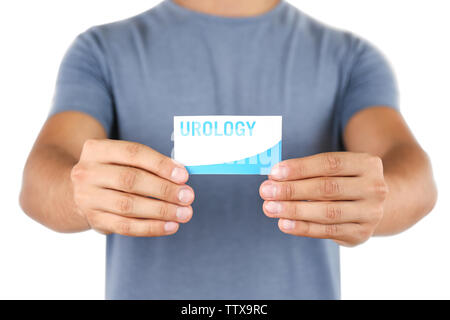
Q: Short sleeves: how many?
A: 2